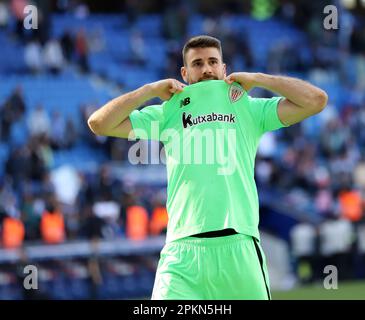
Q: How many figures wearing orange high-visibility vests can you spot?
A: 5